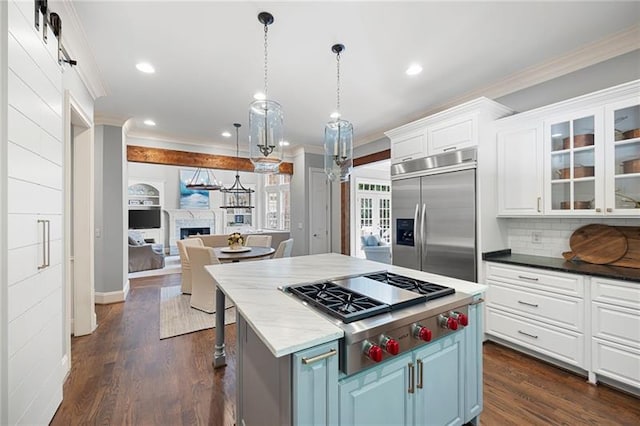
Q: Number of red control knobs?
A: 5